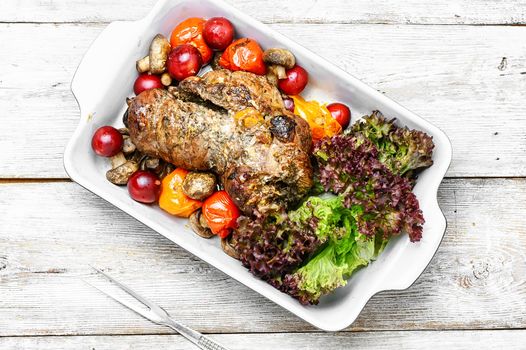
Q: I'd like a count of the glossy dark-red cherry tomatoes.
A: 7